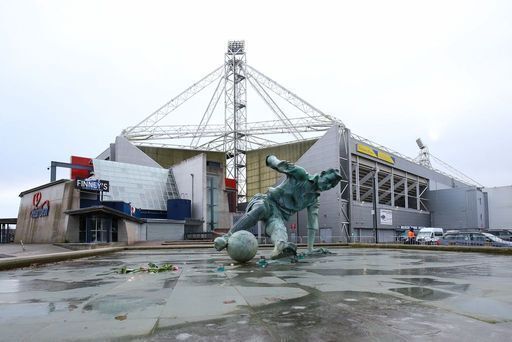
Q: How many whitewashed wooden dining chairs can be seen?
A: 0